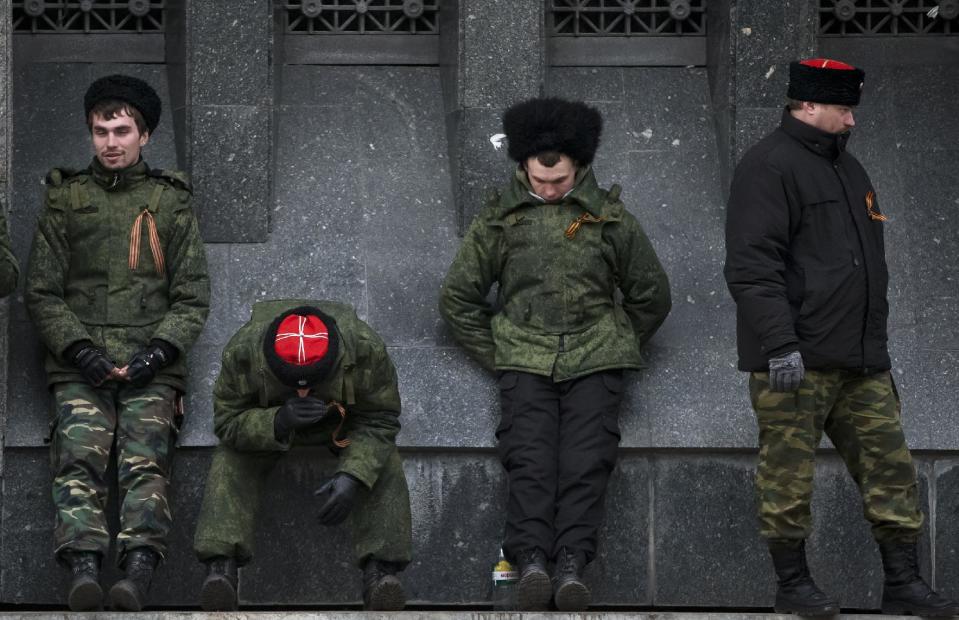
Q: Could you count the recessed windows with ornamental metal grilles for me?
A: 4